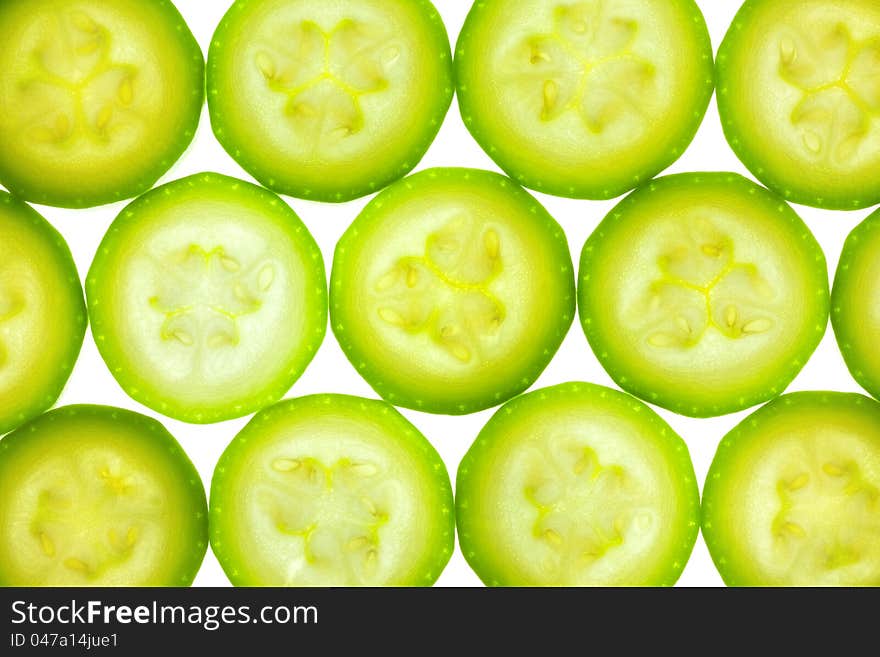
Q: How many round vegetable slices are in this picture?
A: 13